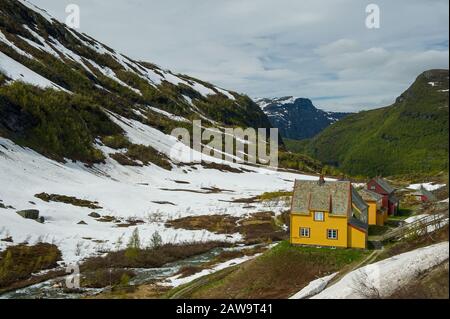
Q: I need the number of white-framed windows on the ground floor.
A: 2